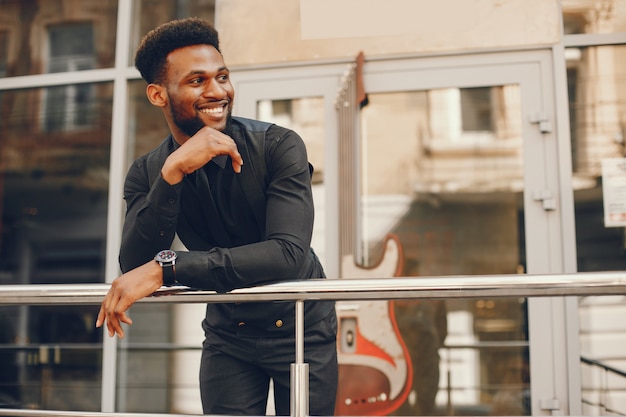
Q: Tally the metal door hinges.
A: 3